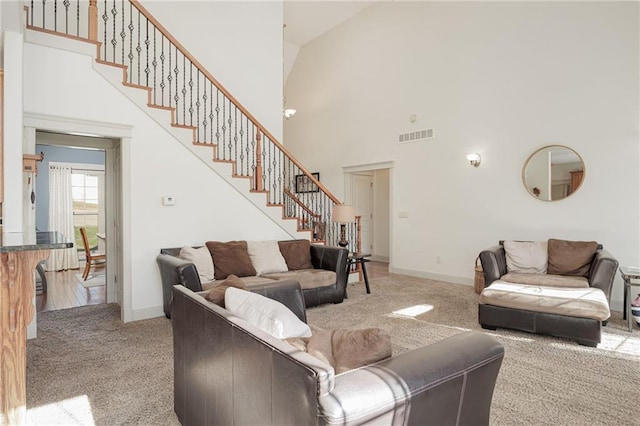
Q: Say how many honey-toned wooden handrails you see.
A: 2